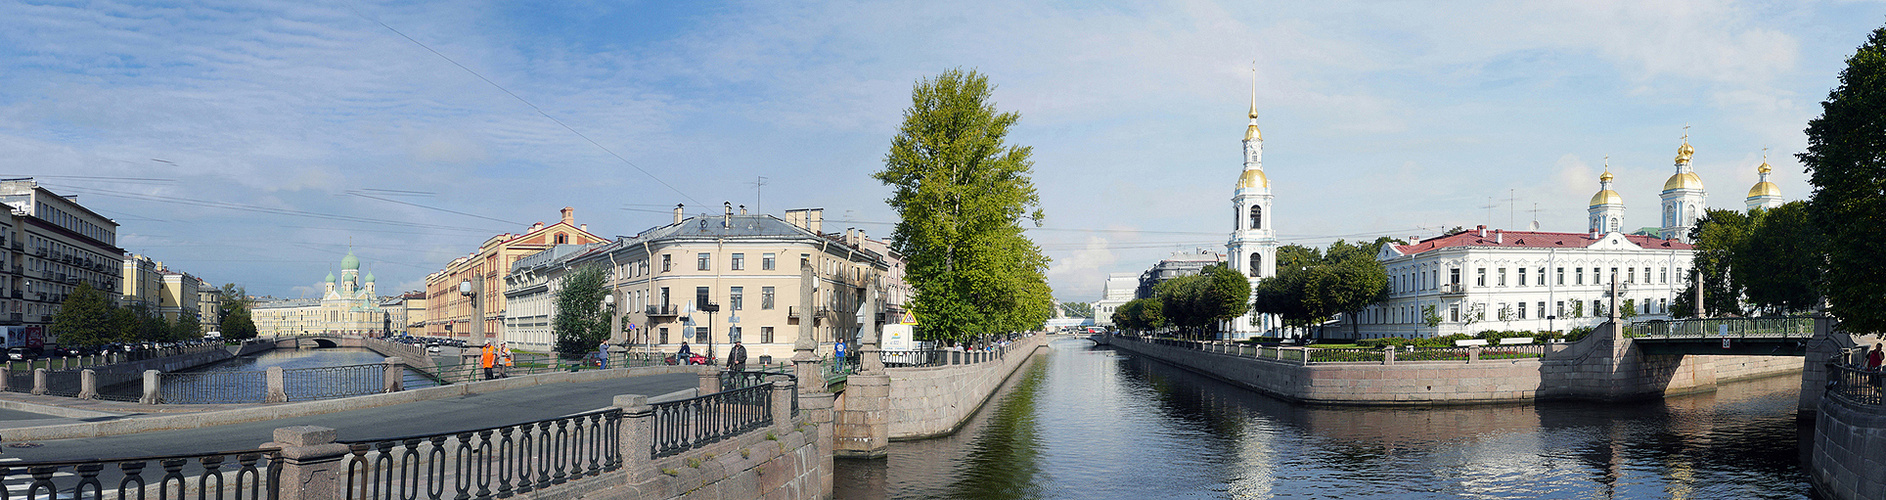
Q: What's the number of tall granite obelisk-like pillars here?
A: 6